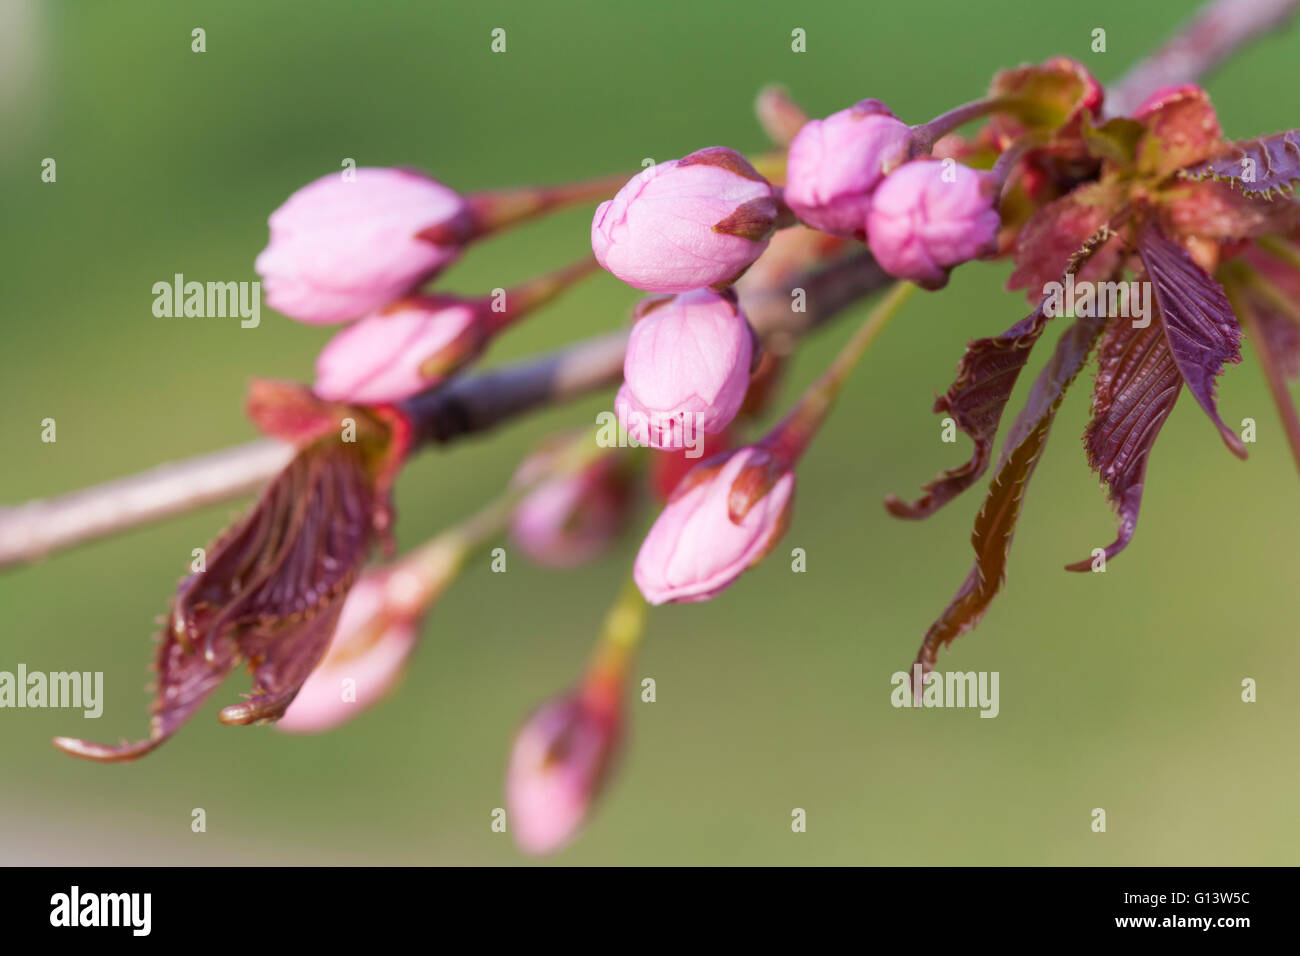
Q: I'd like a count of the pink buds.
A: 10